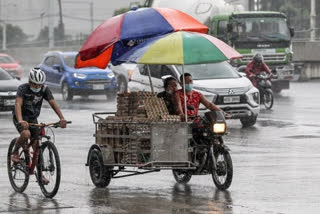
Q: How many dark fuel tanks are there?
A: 1